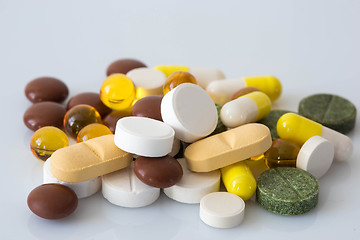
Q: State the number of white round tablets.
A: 8